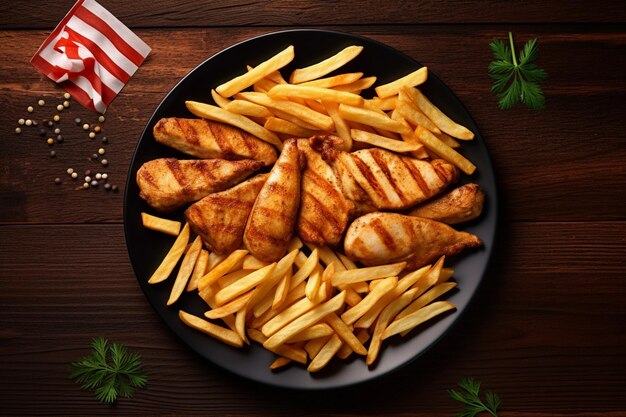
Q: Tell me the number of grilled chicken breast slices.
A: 8